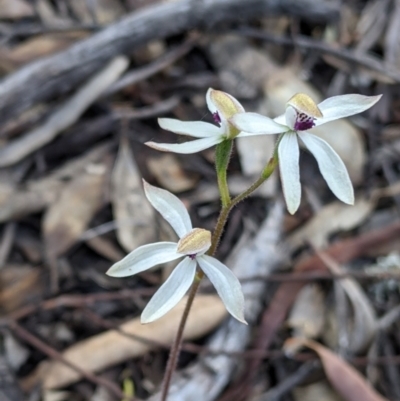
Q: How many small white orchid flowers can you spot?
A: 3